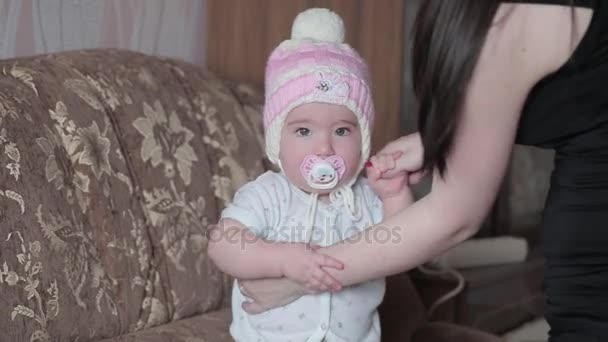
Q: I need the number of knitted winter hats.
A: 1